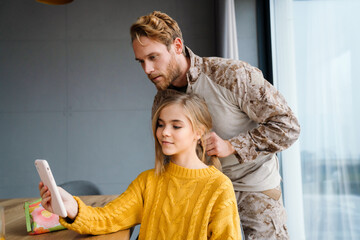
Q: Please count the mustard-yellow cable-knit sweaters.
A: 1